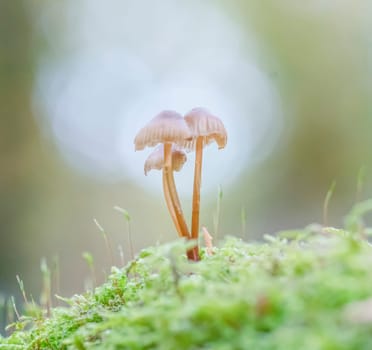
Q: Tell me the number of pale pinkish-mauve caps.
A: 3